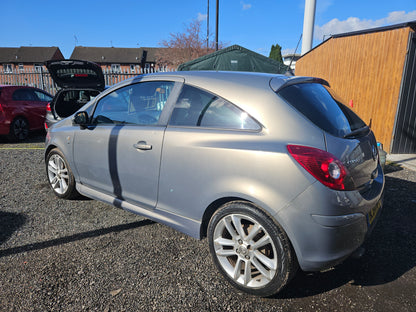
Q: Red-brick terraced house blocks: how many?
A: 2